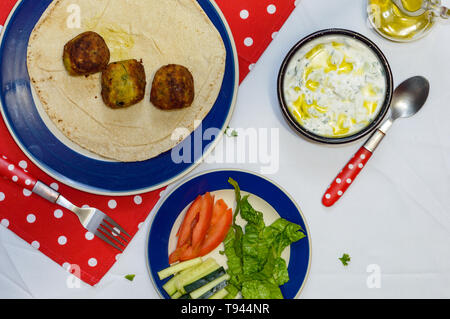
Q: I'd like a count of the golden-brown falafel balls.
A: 3